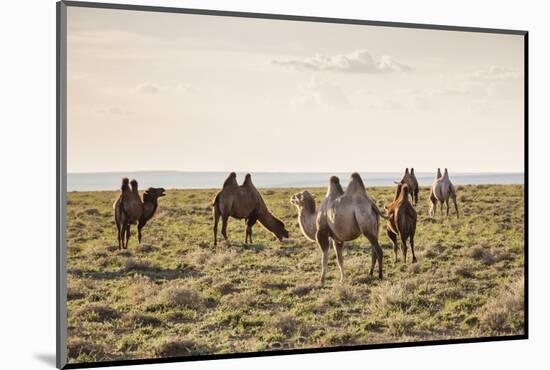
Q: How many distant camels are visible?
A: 2